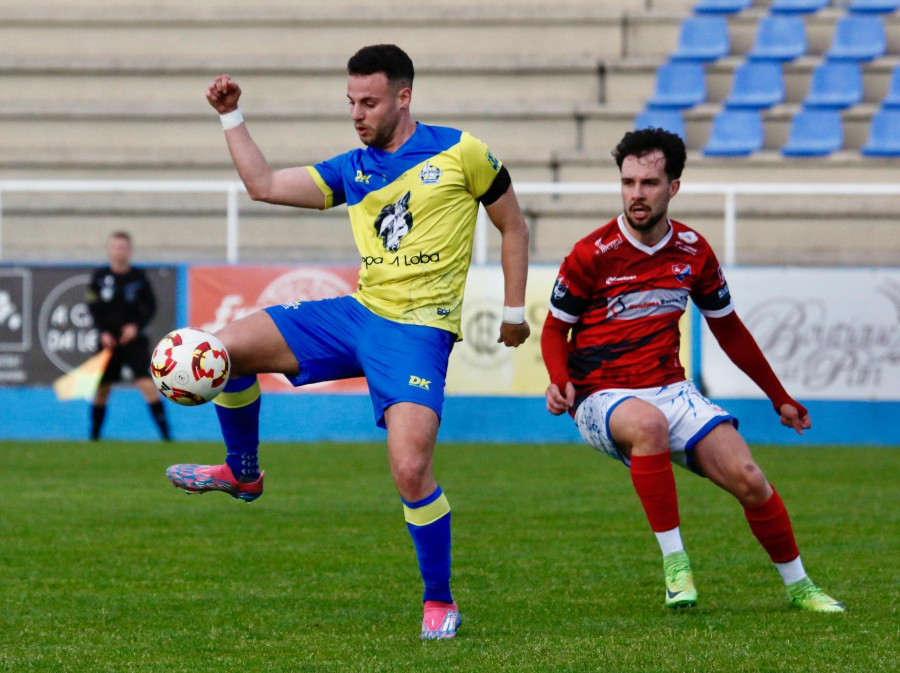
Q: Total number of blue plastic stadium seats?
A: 14